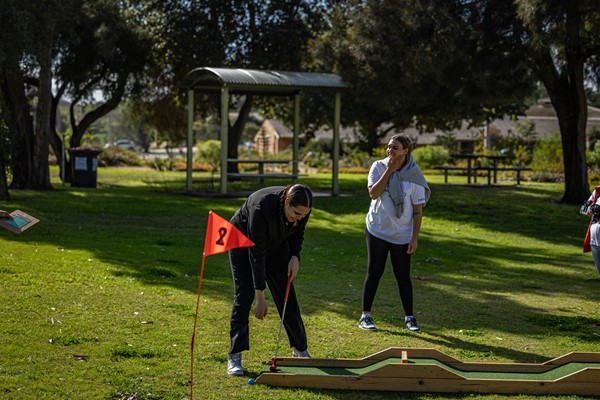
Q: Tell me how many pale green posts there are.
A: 4